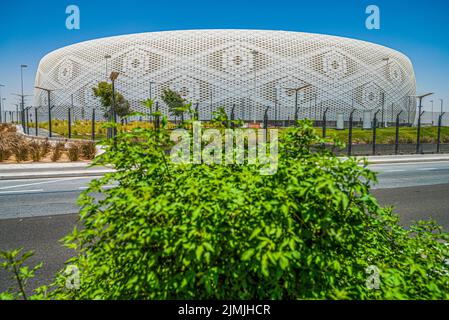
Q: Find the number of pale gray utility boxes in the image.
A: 2